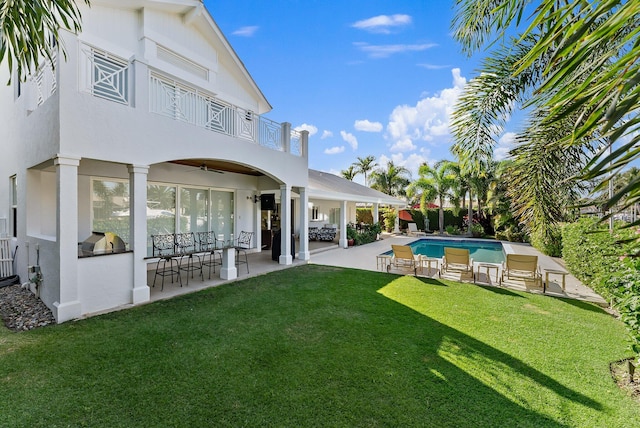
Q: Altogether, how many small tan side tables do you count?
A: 4